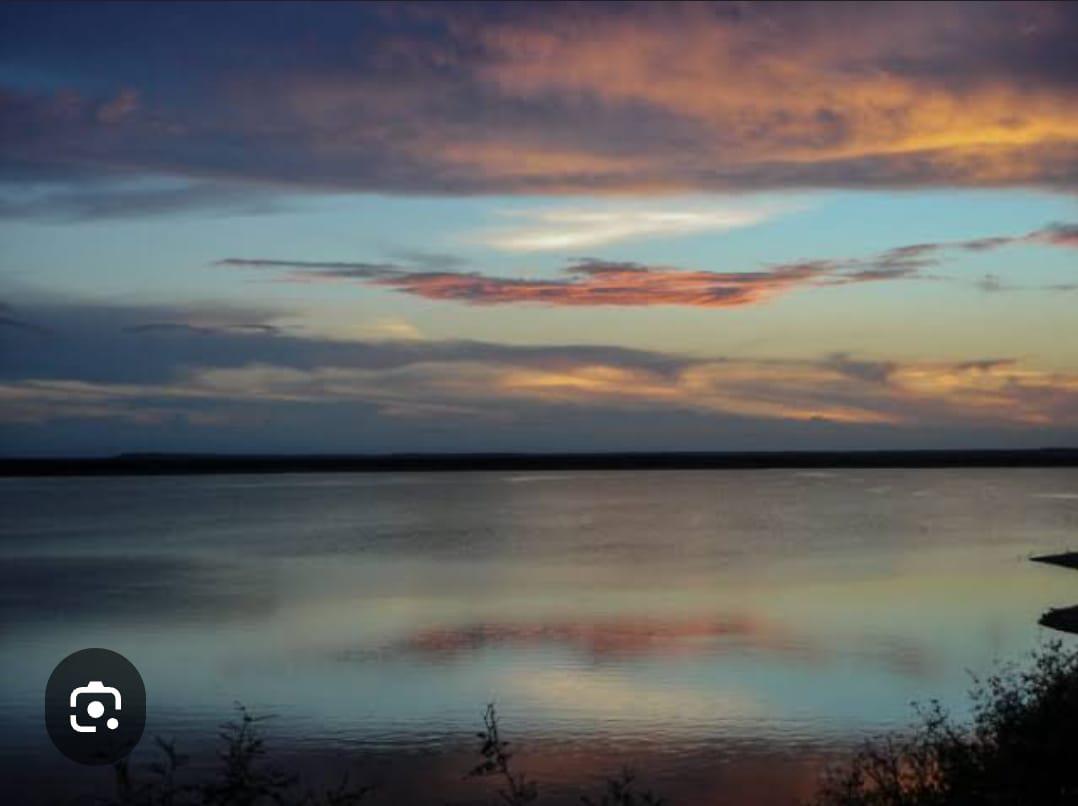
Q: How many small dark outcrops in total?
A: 2